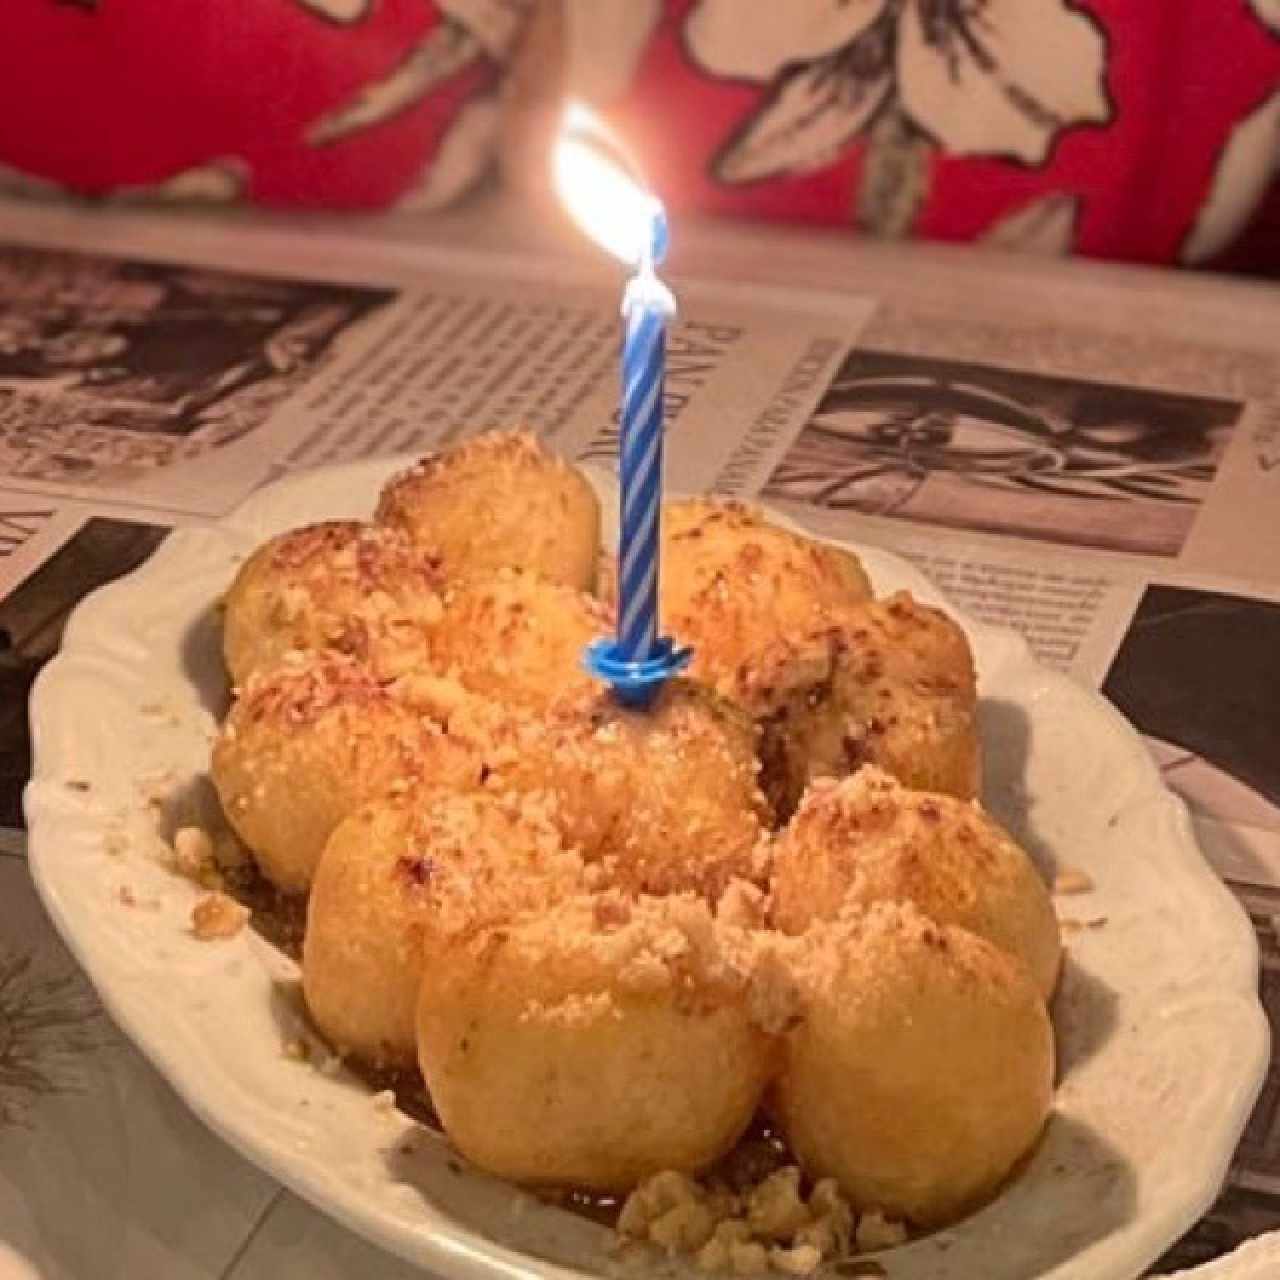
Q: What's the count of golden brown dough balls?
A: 11